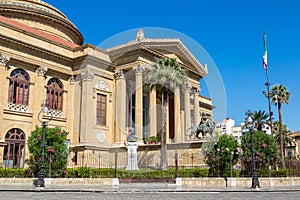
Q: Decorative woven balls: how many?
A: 0